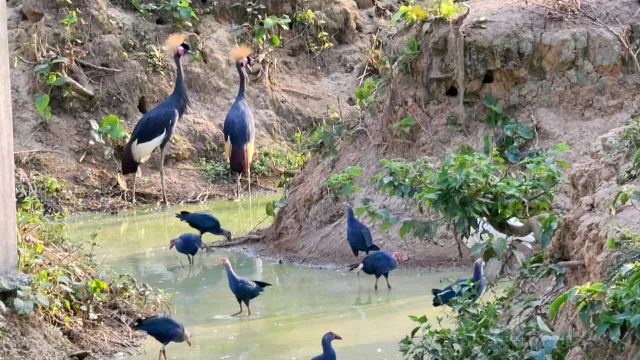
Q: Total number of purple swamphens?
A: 8